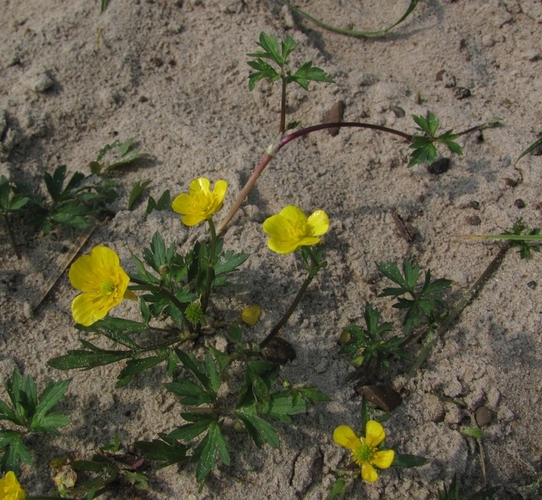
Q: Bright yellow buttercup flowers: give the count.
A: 5